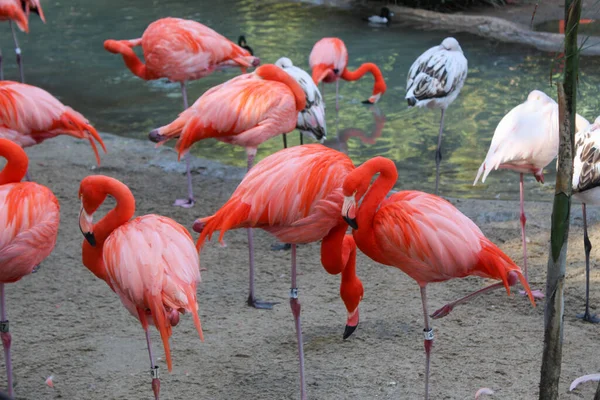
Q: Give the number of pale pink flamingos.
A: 1